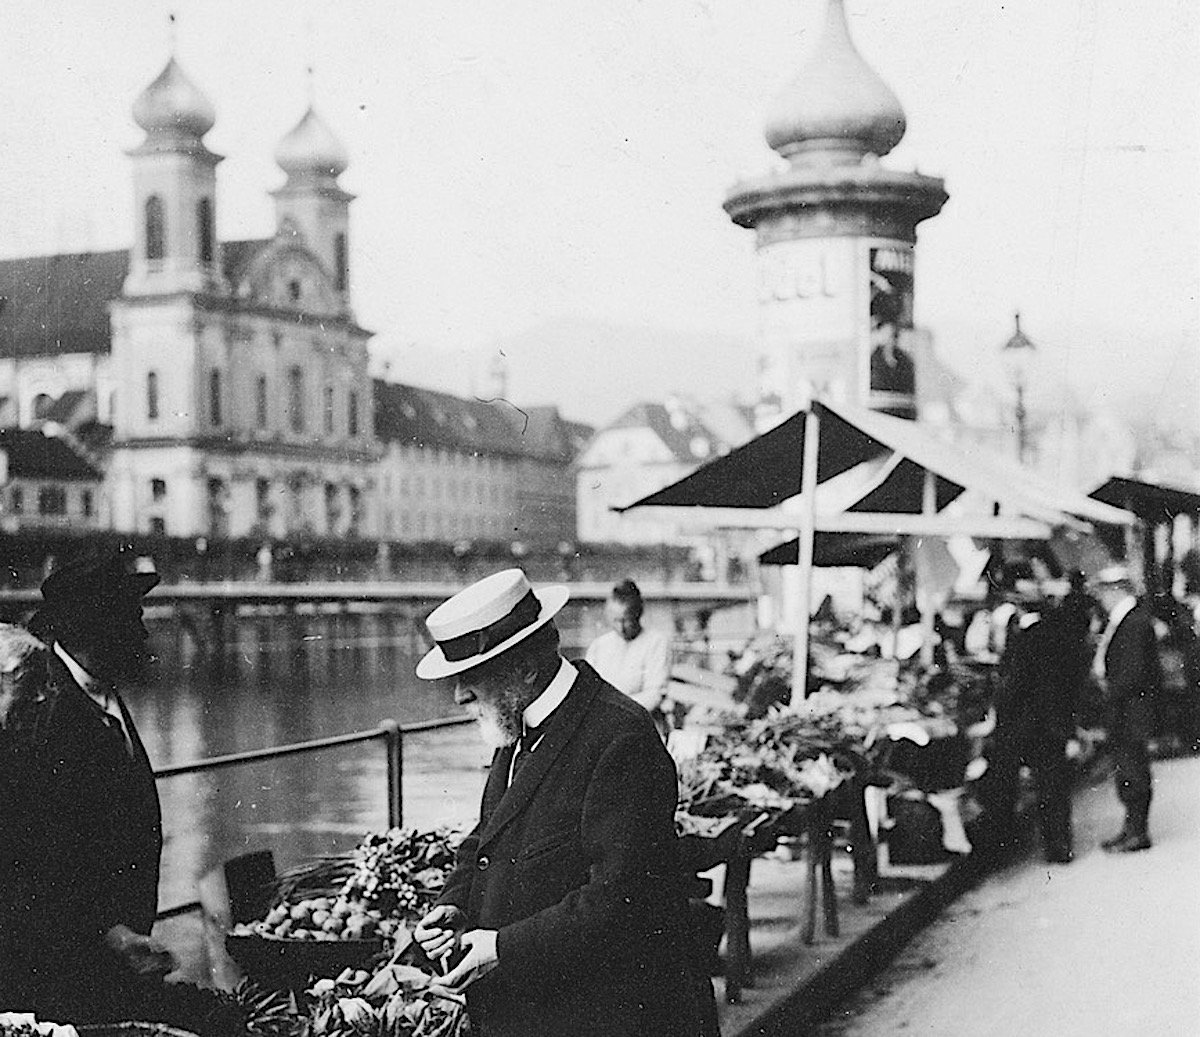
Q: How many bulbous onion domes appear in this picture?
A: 3